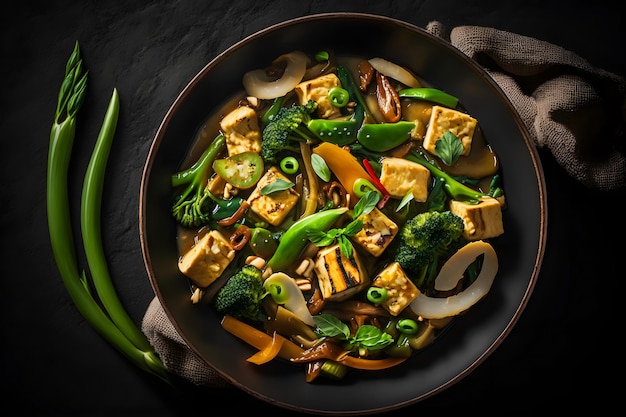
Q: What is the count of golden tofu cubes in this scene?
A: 10